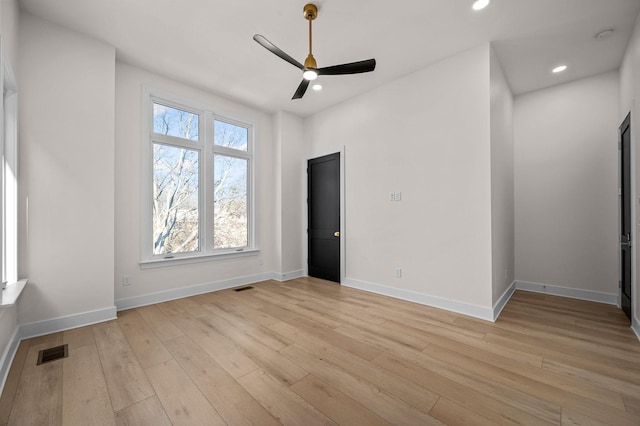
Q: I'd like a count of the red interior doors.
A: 0